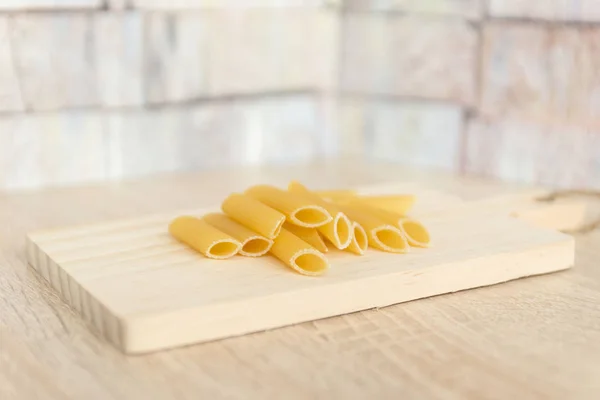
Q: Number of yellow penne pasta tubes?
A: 12